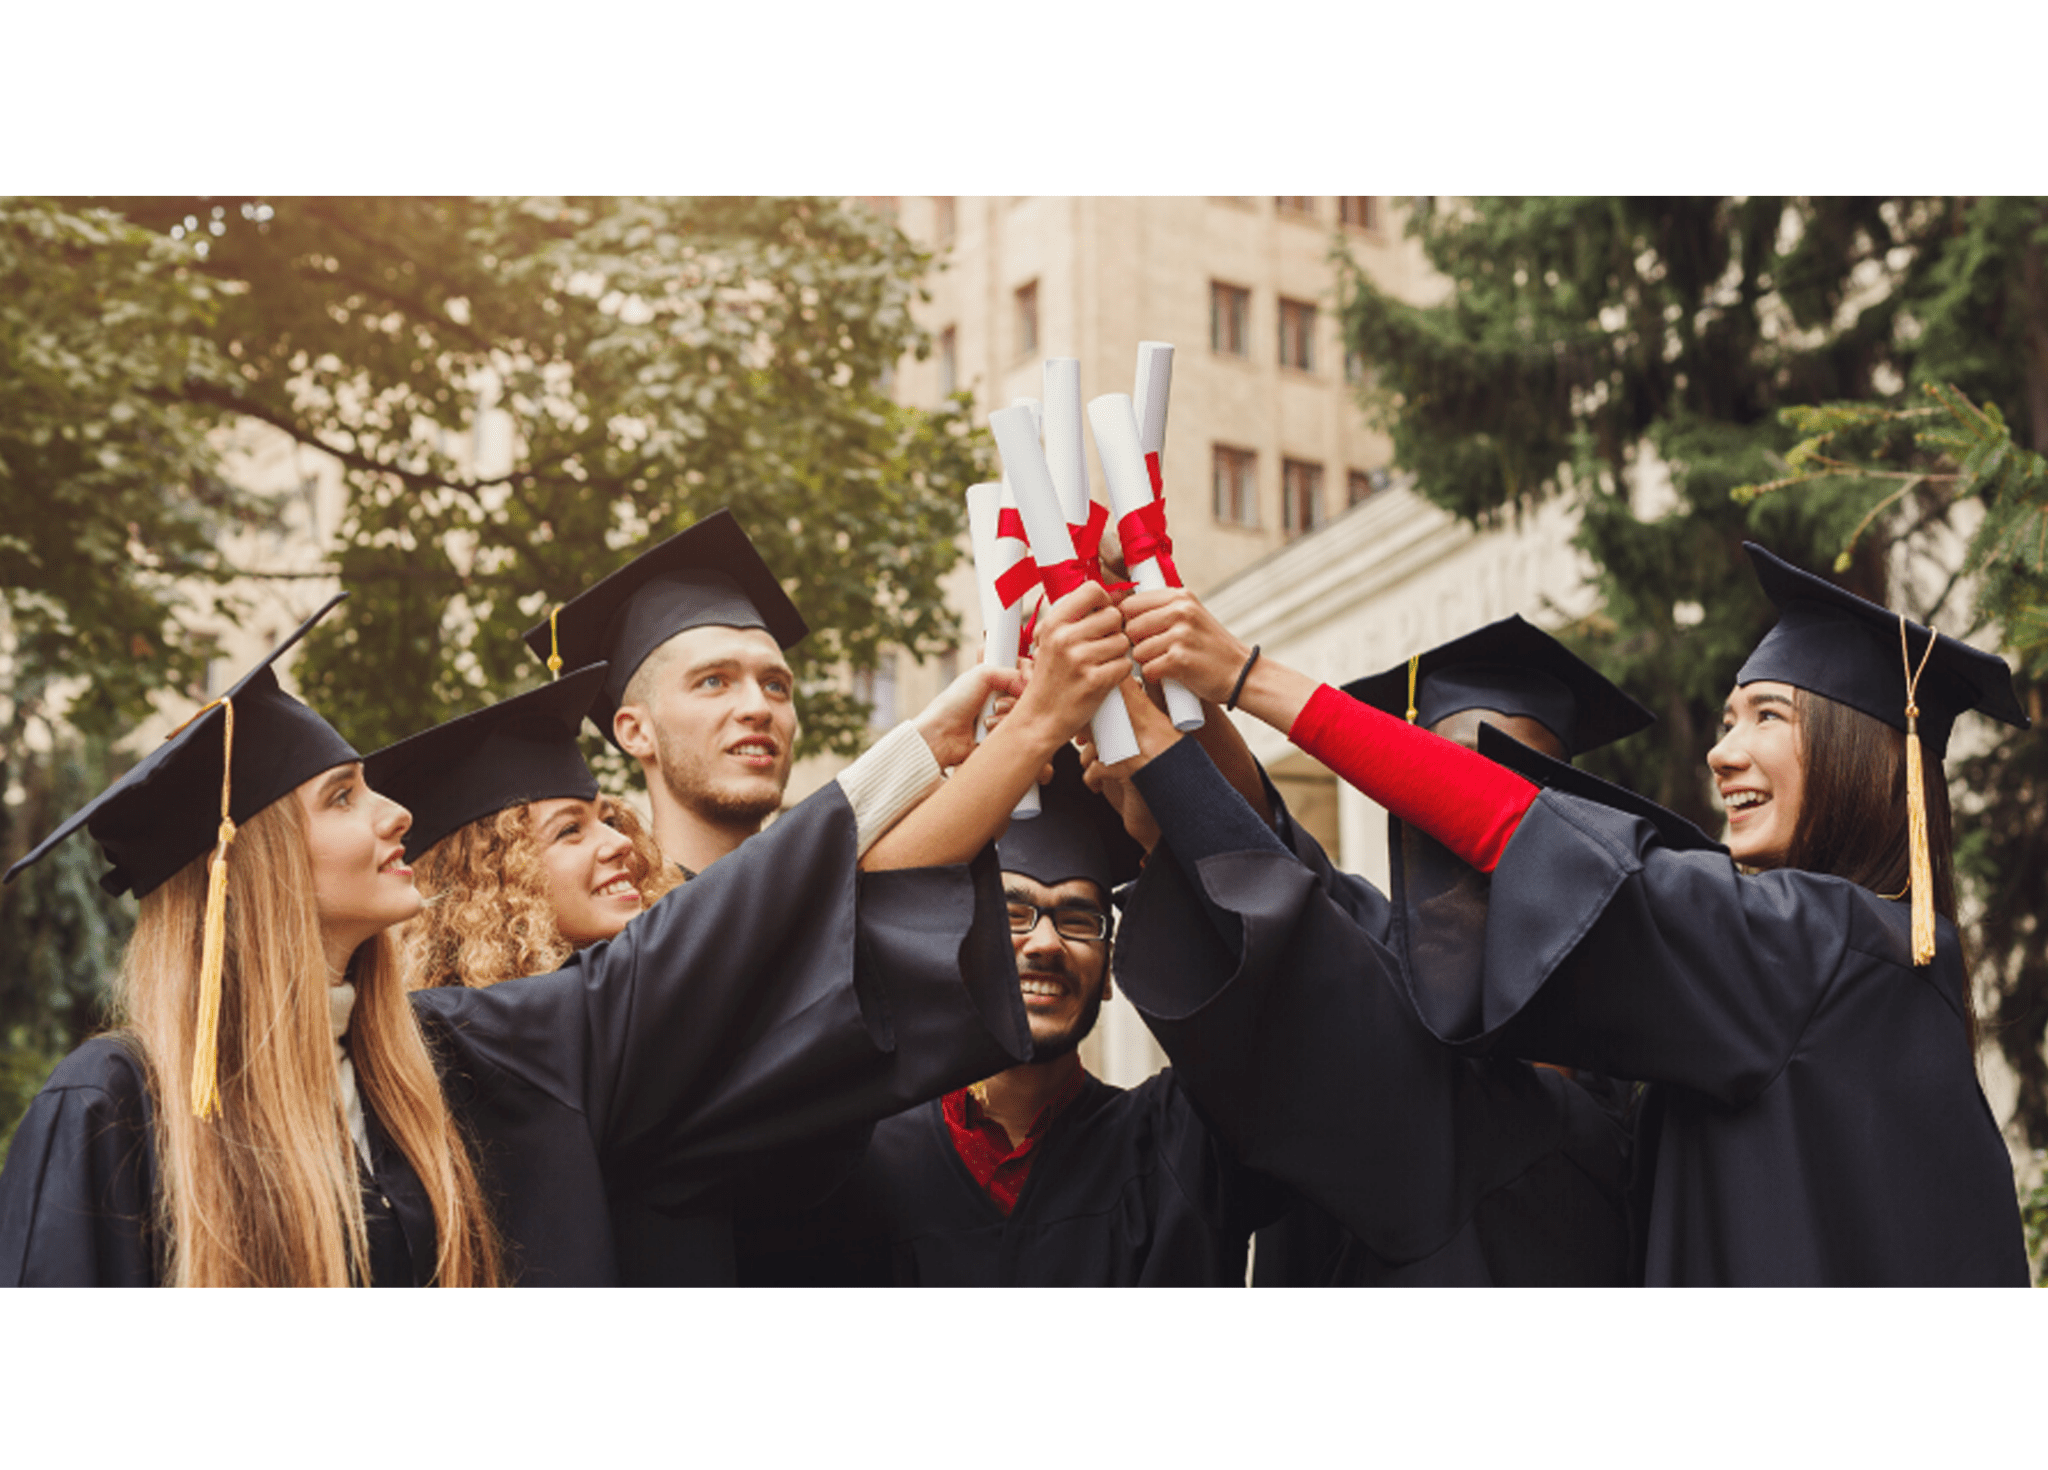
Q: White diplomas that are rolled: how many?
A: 6